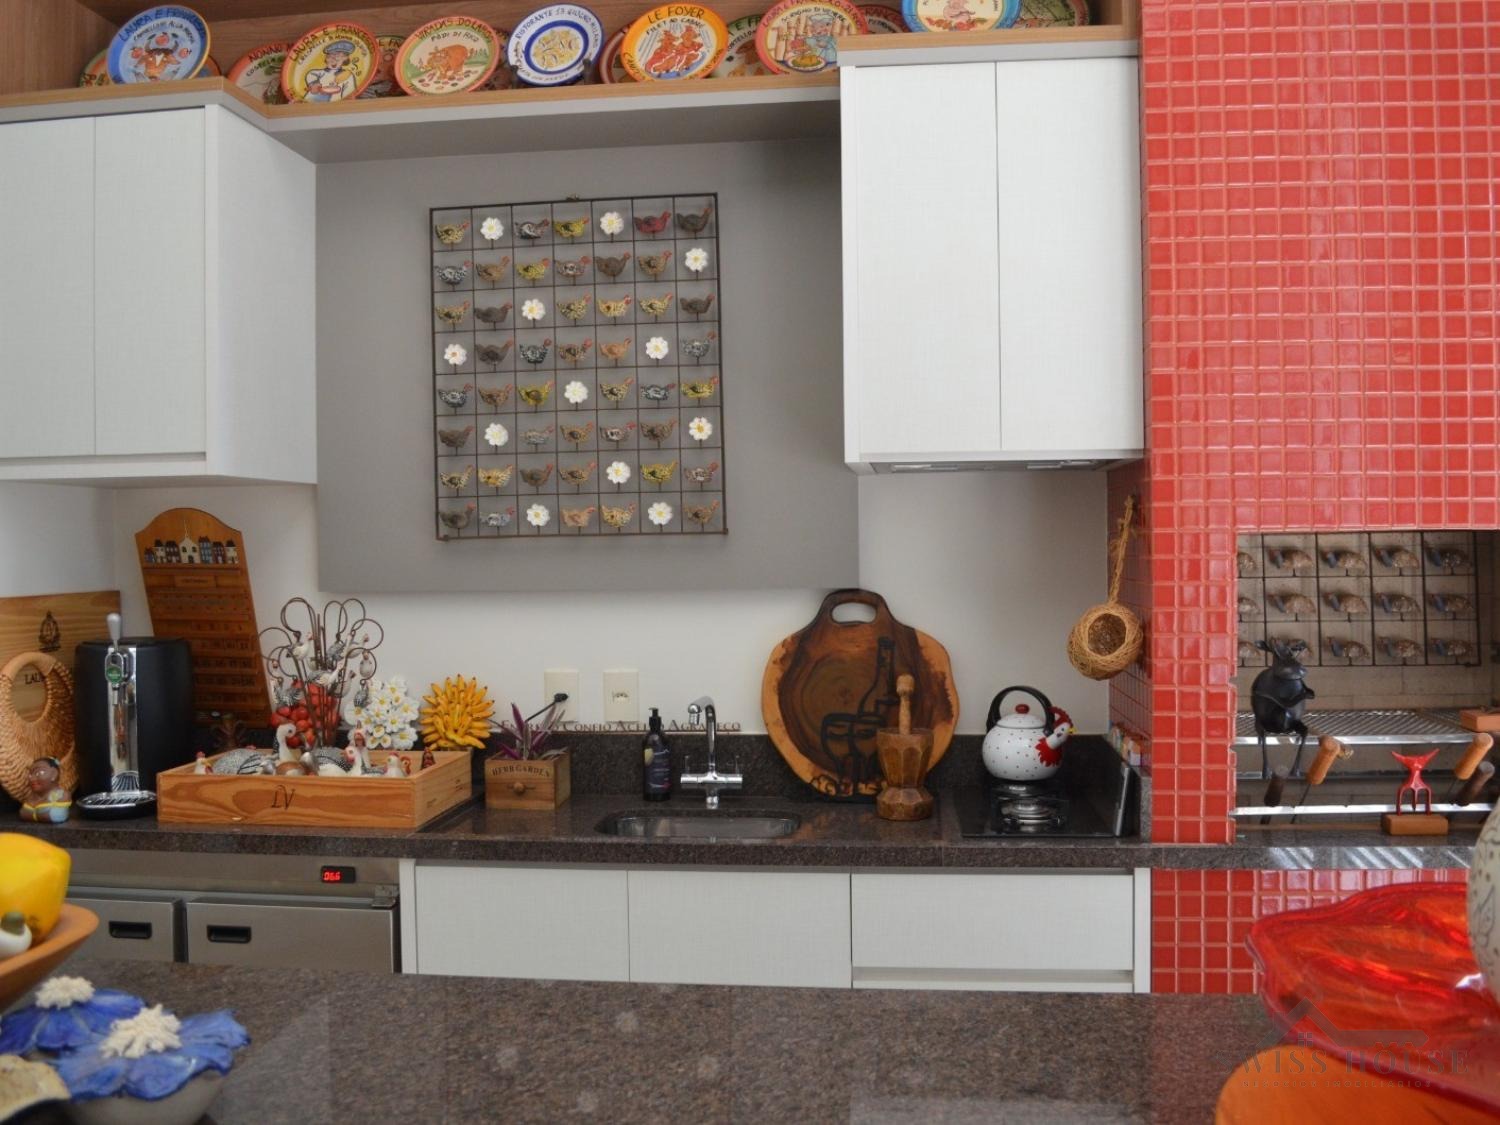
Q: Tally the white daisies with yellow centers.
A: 12